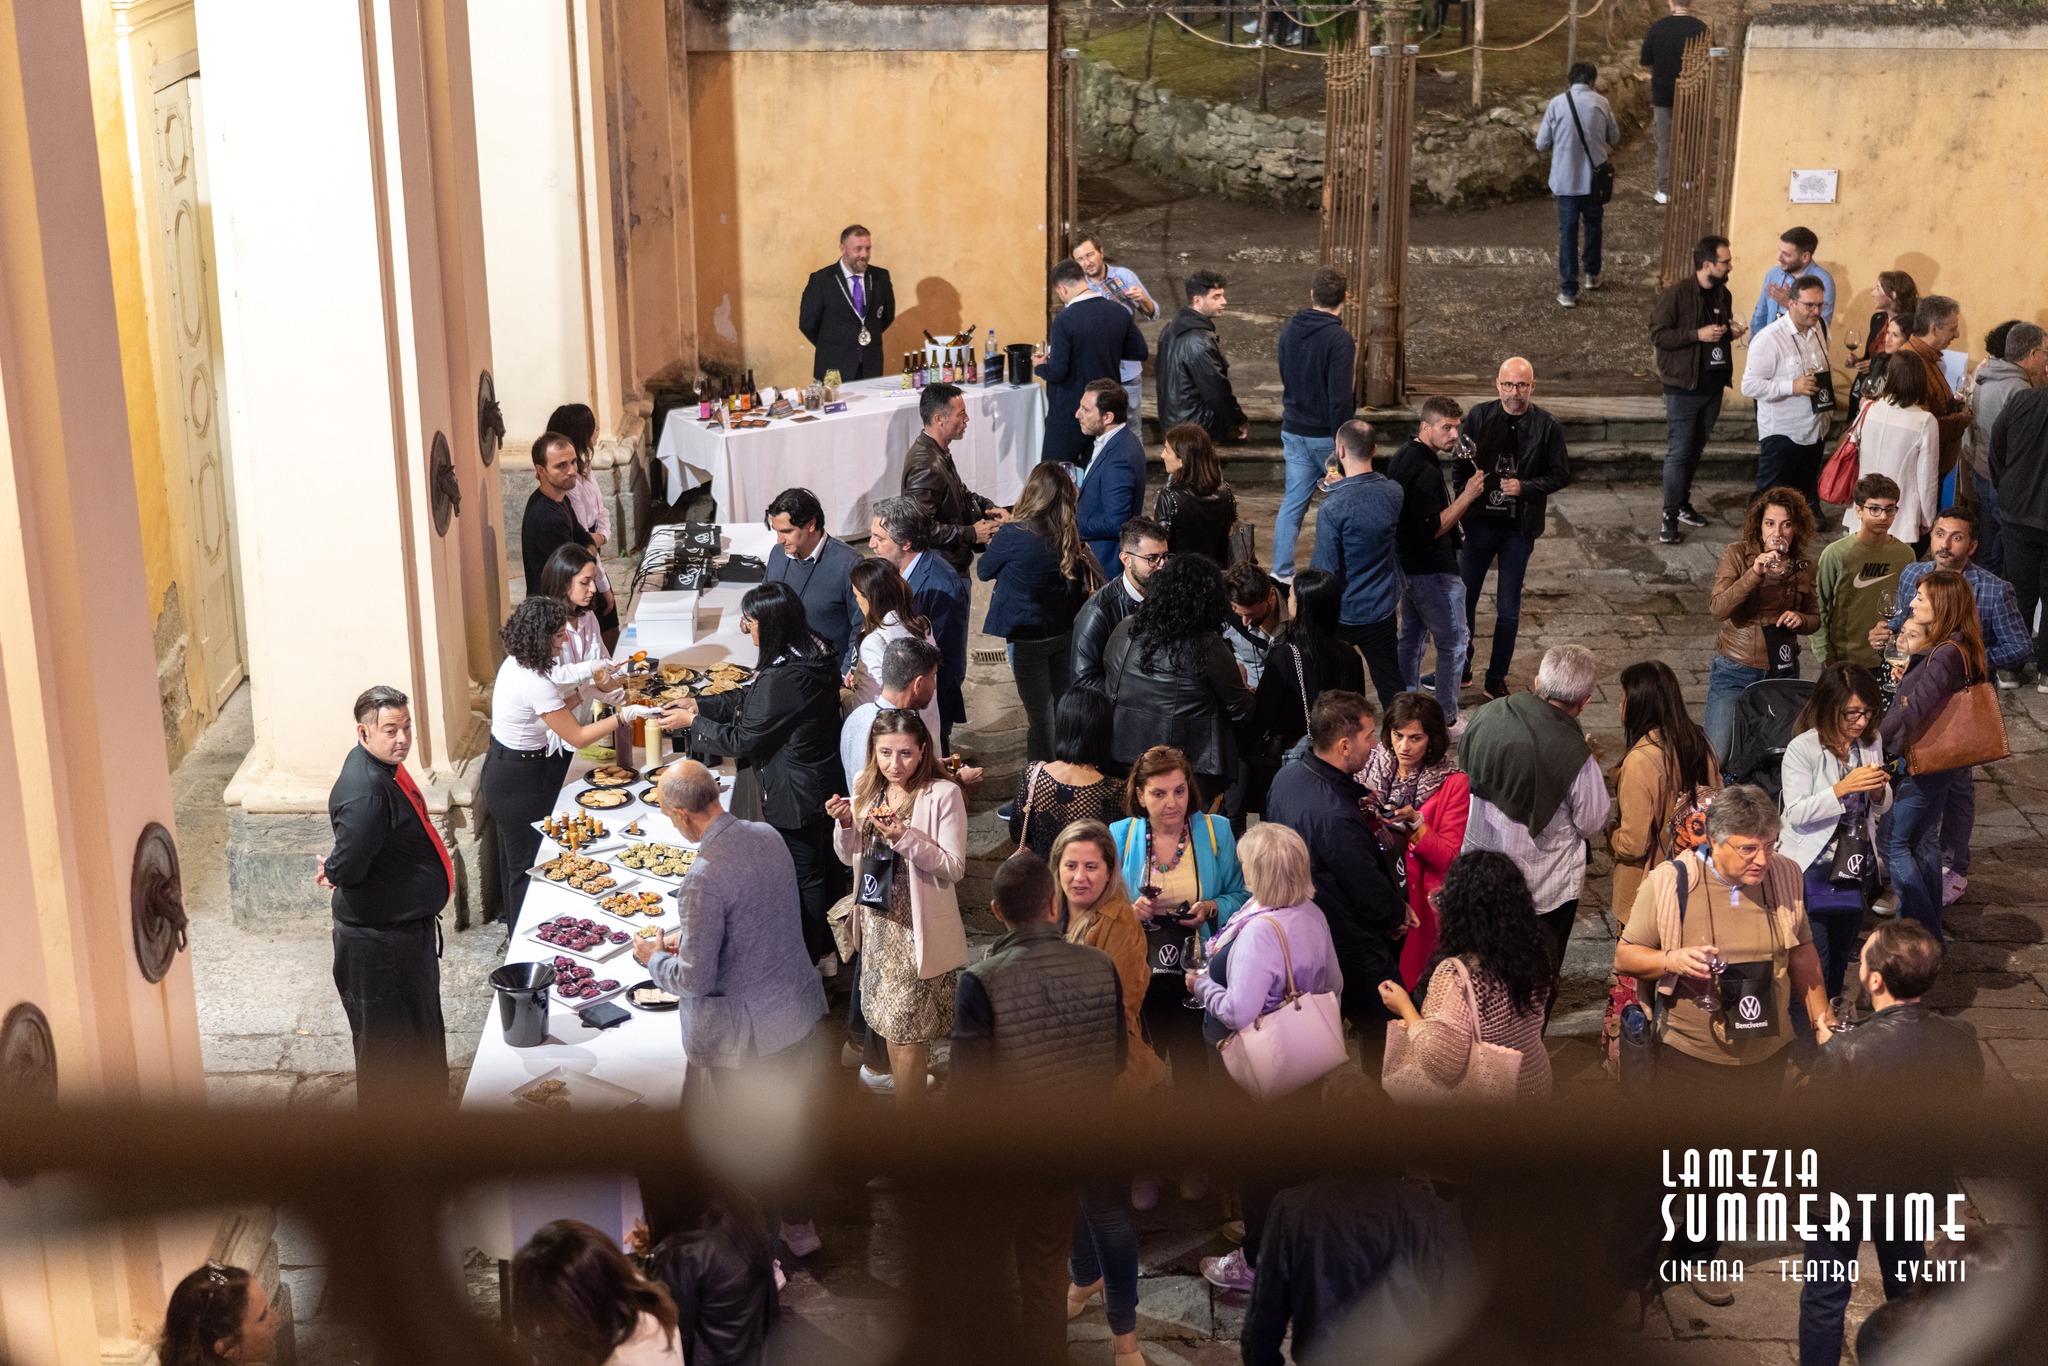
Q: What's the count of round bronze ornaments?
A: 4